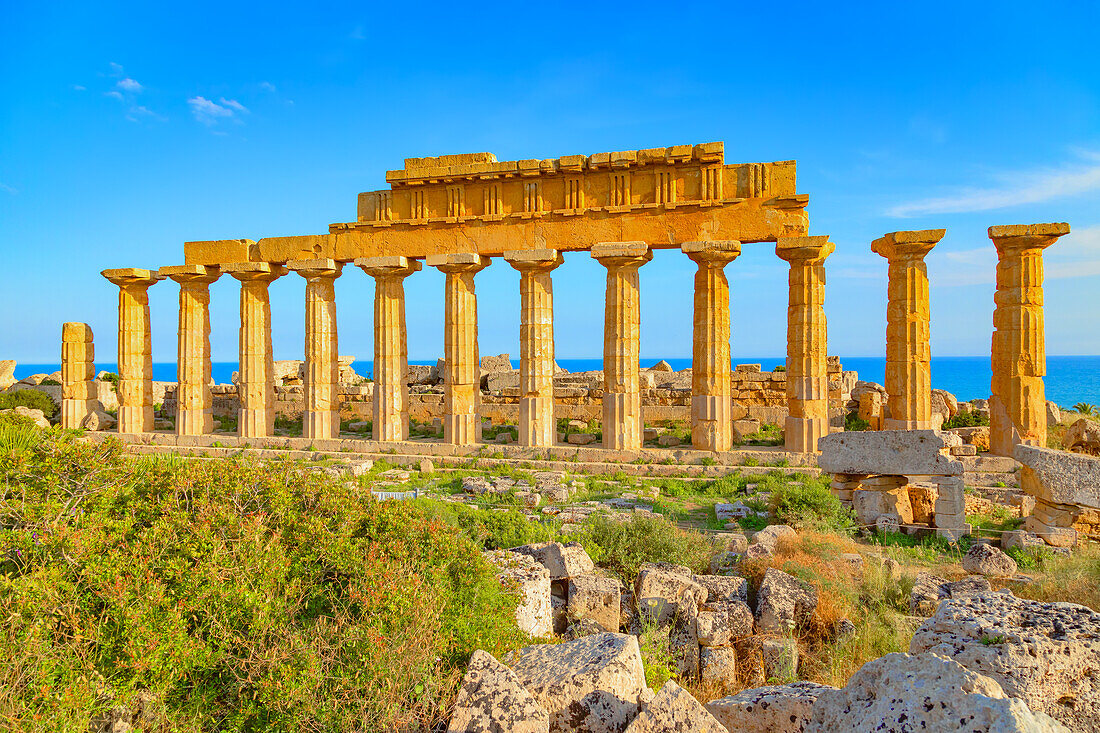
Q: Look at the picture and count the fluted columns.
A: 13